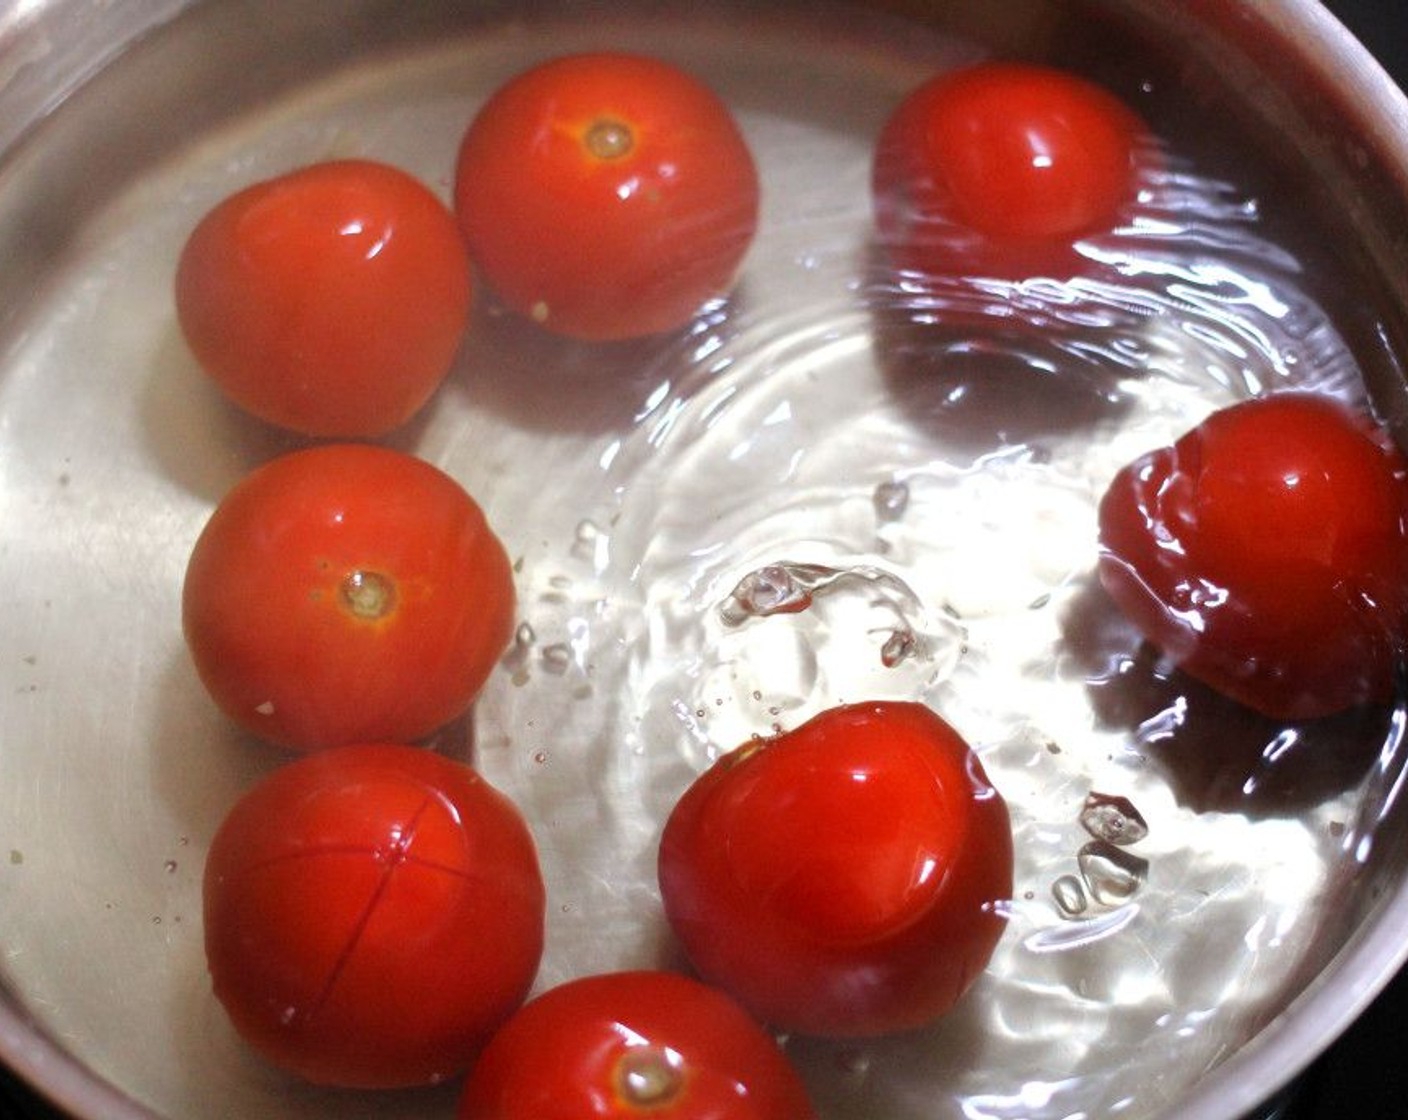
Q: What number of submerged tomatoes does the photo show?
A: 8